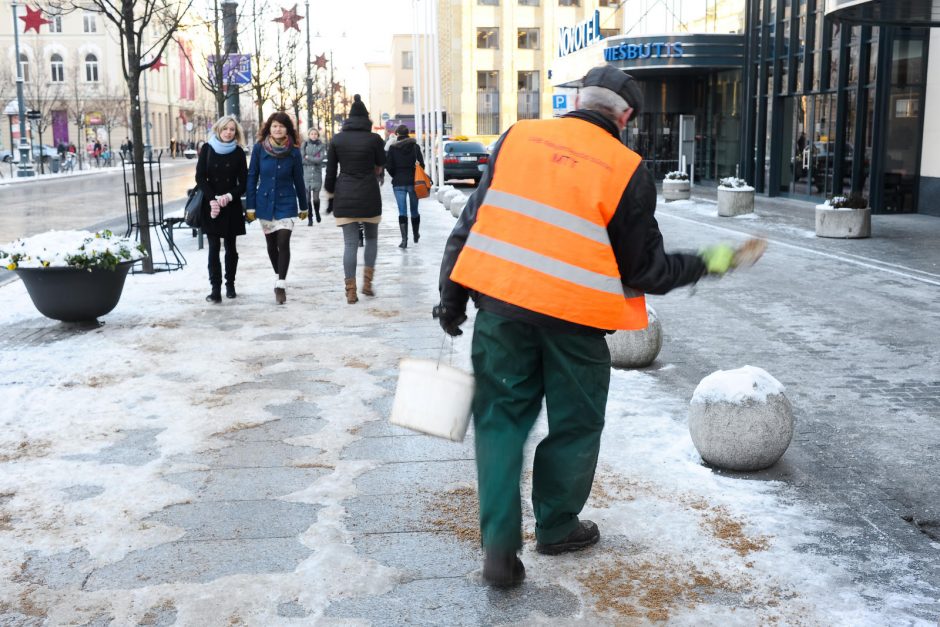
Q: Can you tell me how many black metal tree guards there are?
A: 1